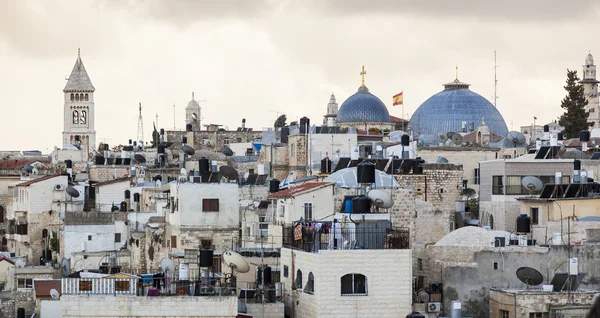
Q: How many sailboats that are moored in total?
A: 0